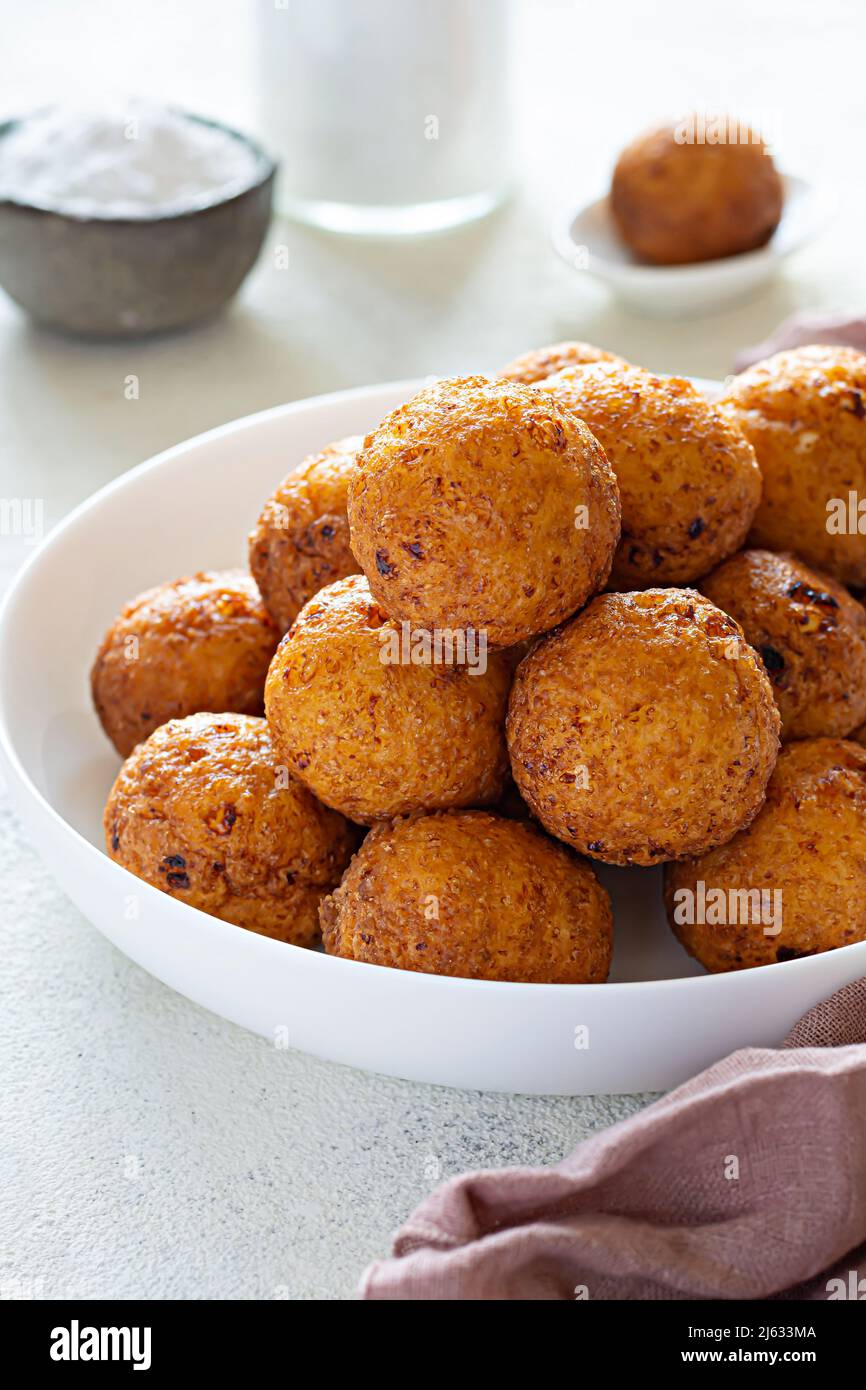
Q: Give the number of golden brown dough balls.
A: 13